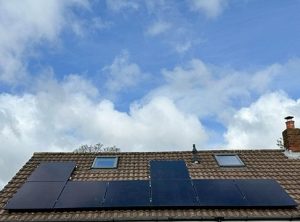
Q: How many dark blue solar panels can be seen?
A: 8